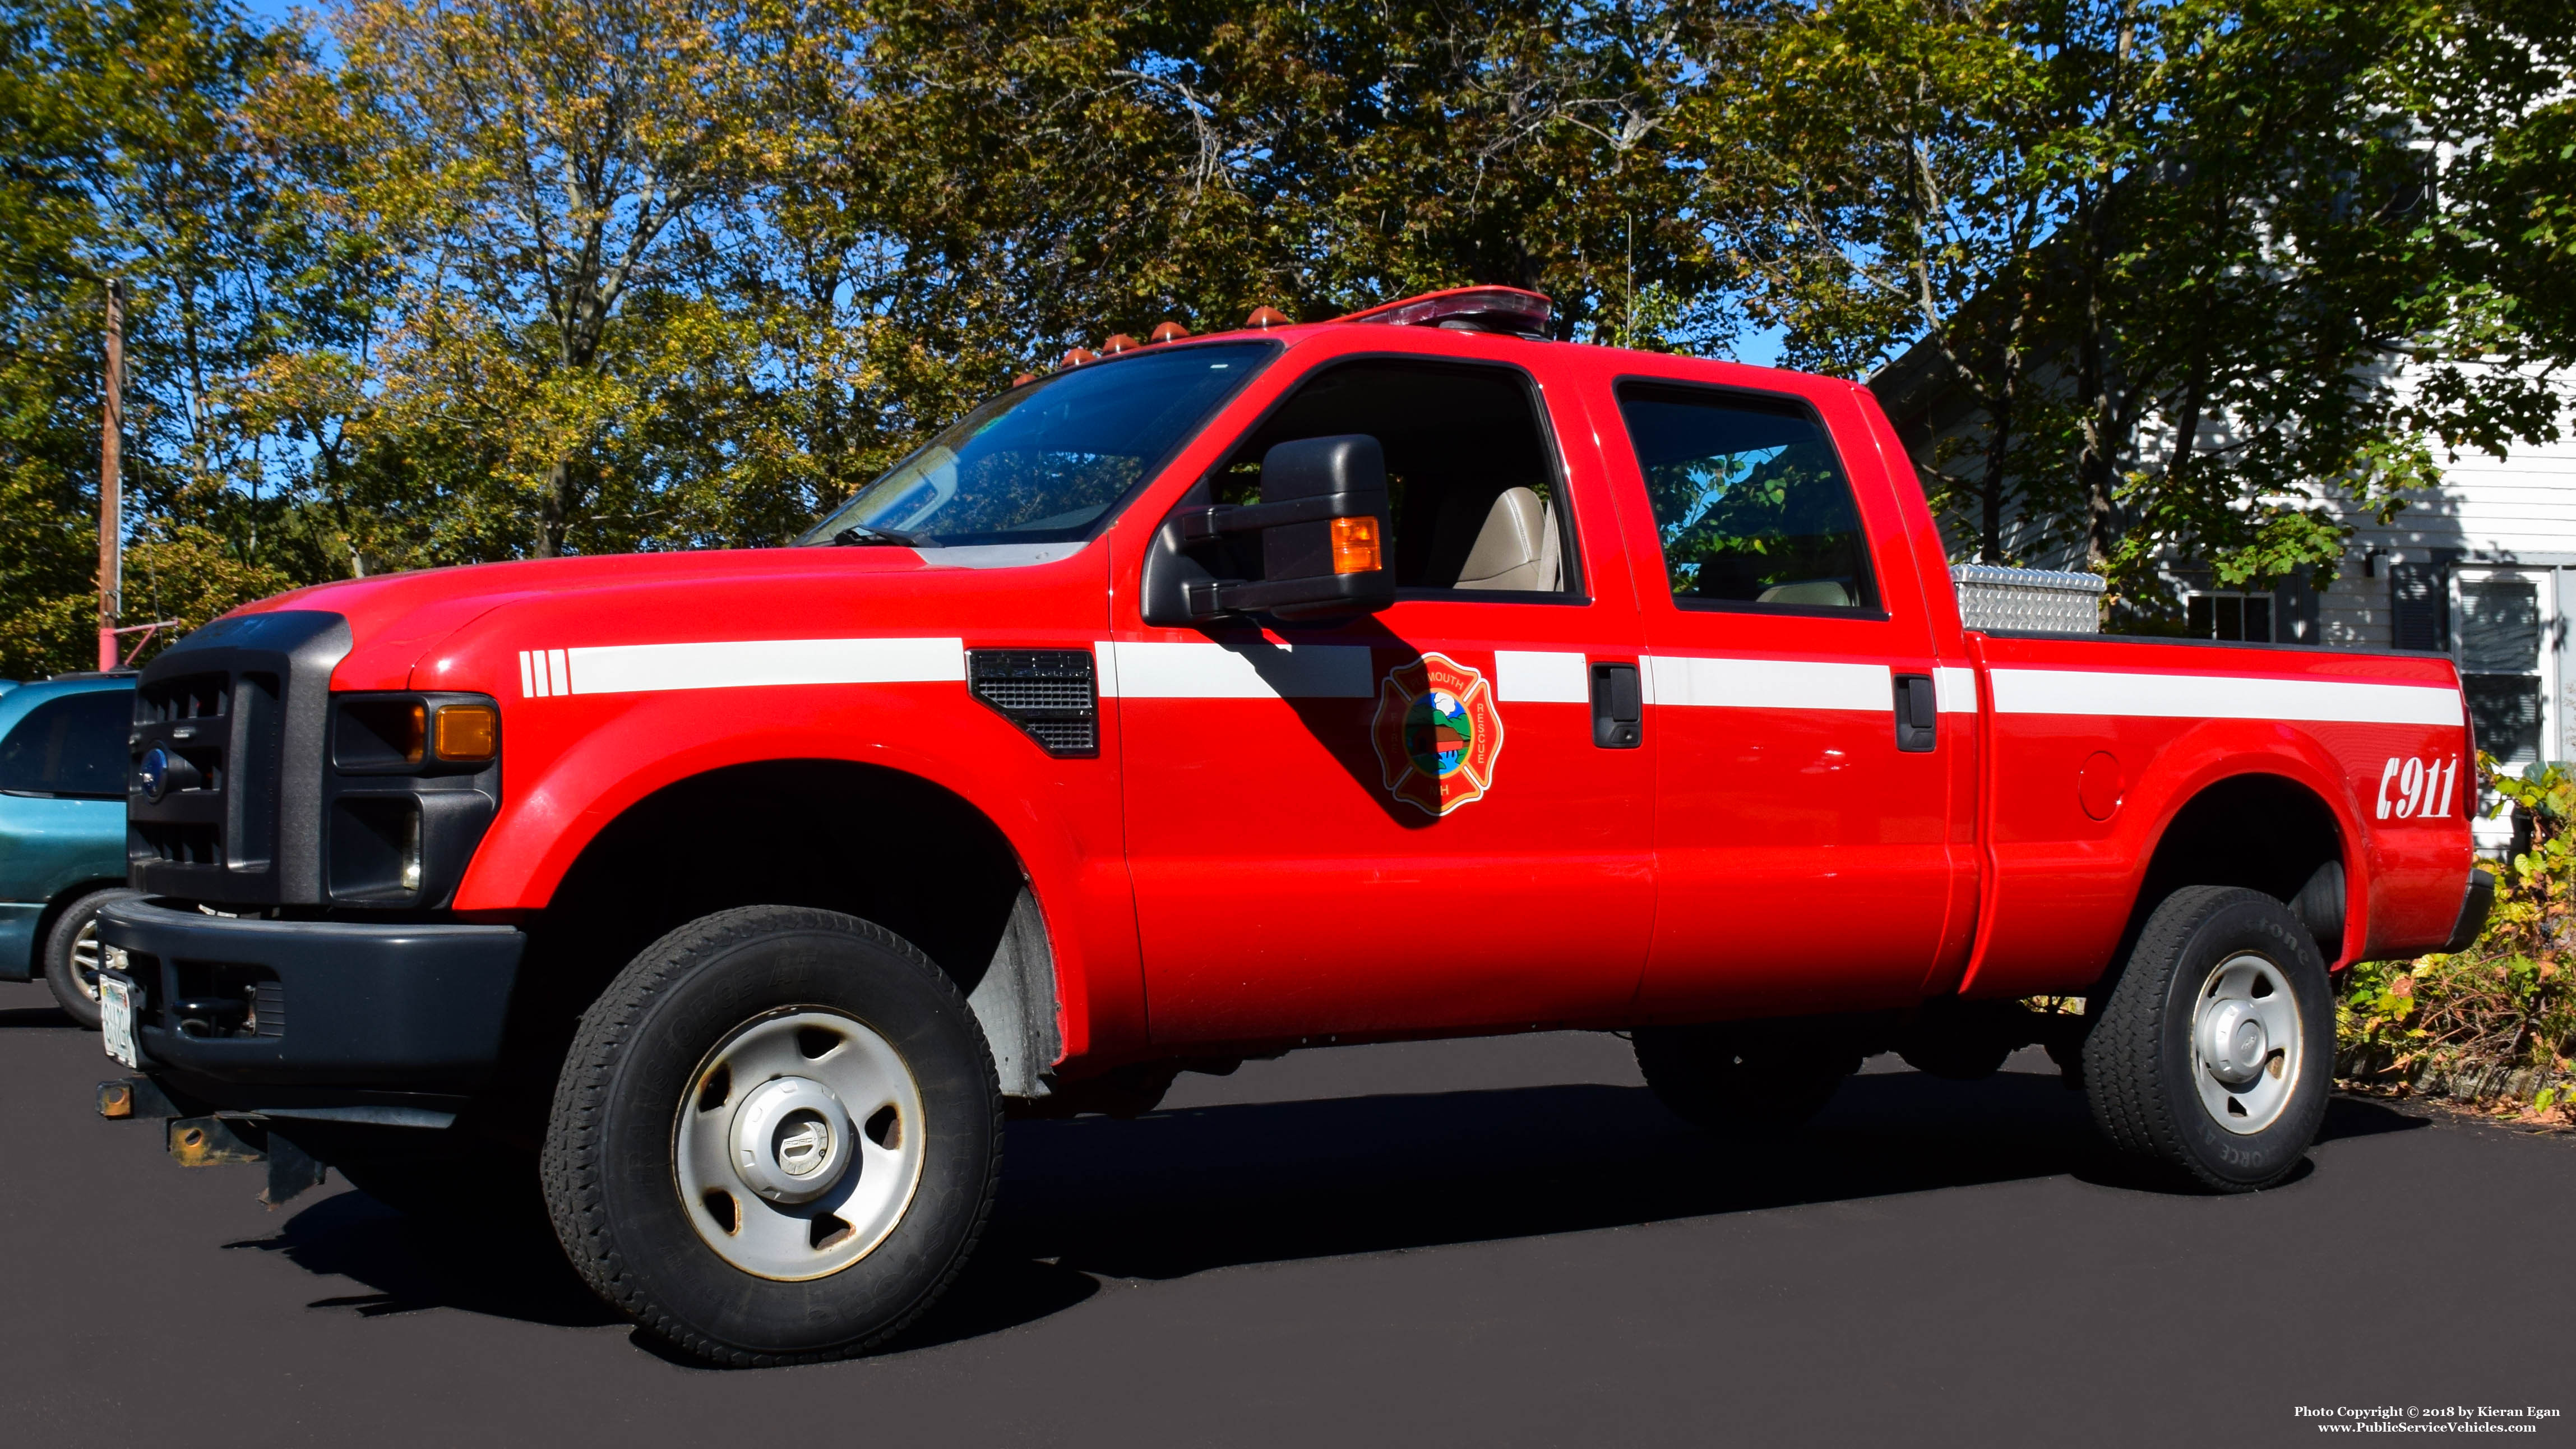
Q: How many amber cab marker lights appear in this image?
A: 5